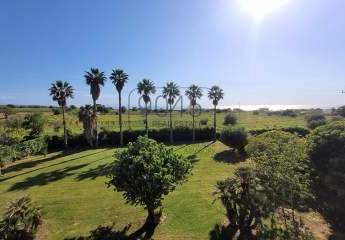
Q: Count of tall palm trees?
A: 7